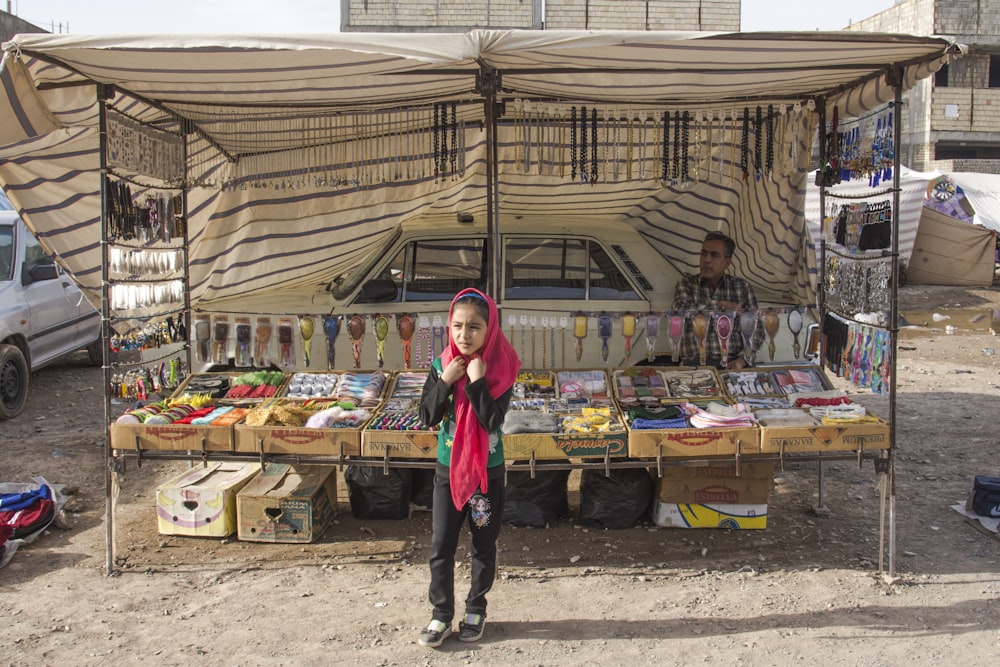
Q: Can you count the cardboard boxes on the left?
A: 2